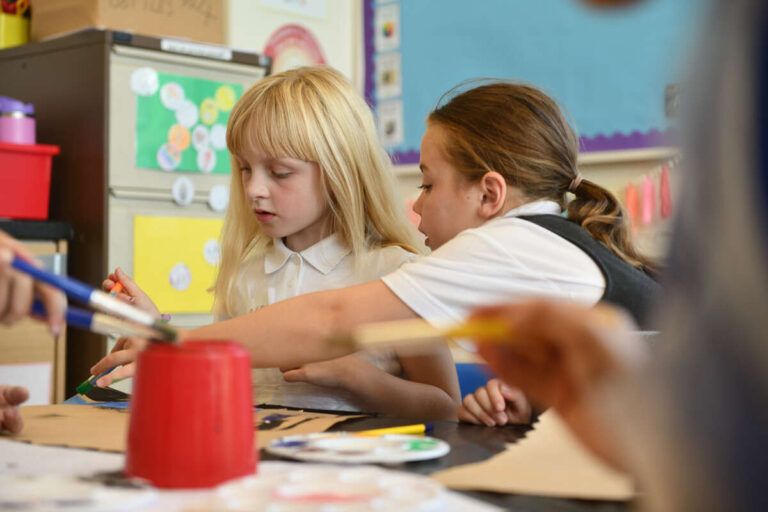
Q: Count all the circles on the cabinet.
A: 14